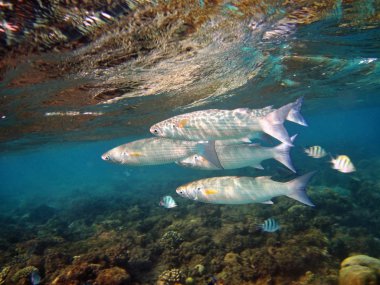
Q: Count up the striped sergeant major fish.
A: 4